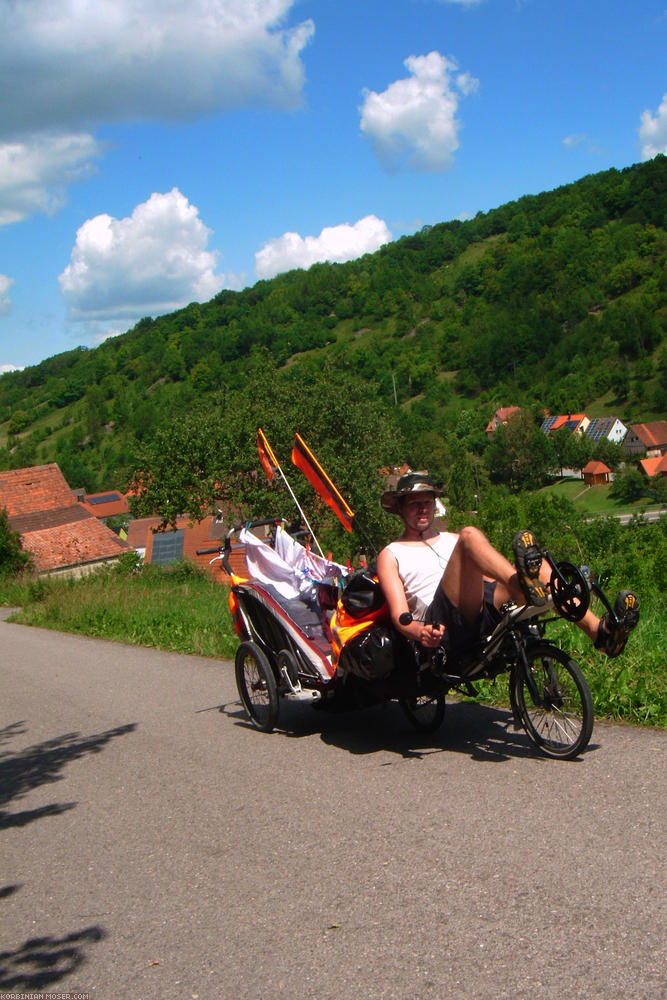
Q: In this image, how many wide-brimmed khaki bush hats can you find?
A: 1